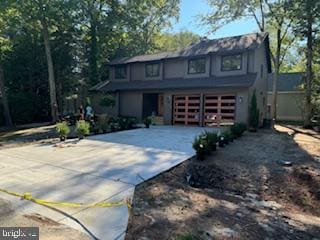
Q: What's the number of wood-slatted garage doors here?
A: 2